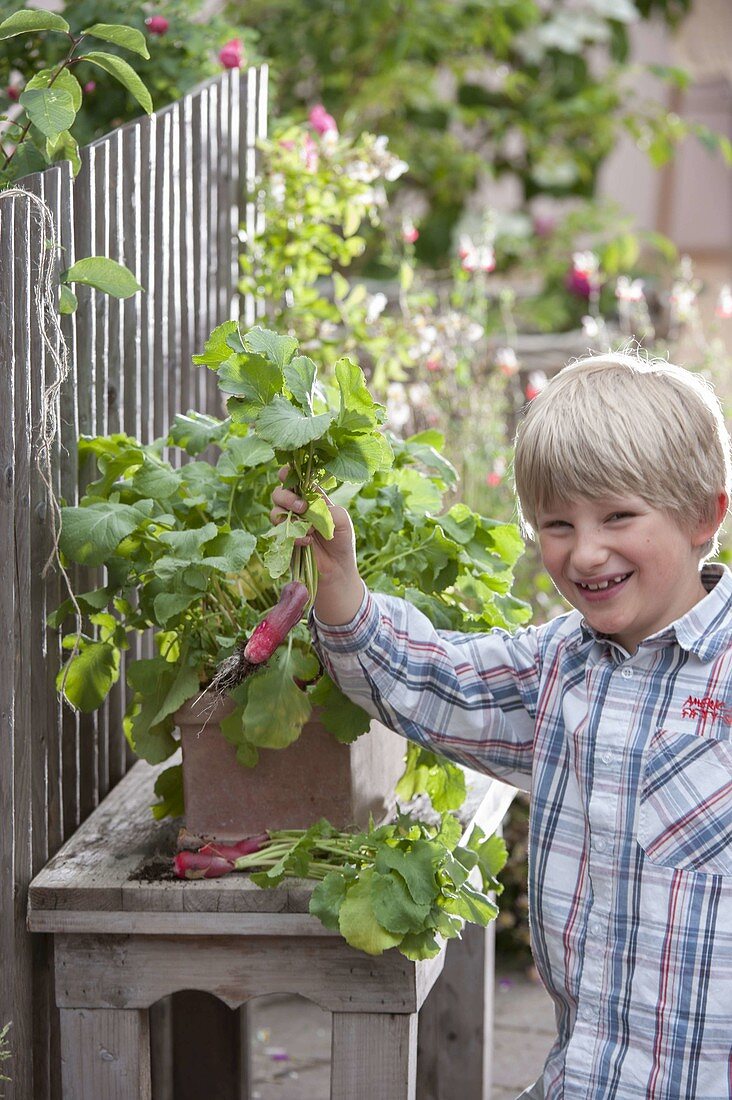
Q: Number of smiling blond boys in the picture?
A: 1